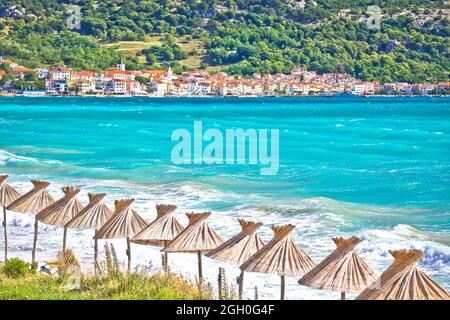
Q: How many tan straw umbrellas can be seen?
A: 11